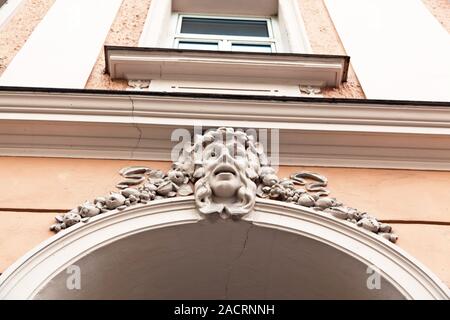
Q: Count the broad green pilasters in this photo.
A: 0